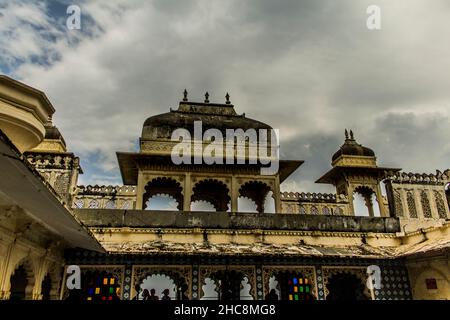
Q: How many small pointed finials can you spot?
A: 5